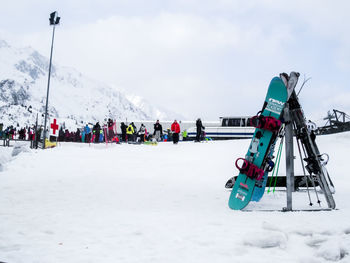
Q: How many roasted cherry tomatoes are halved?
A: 0